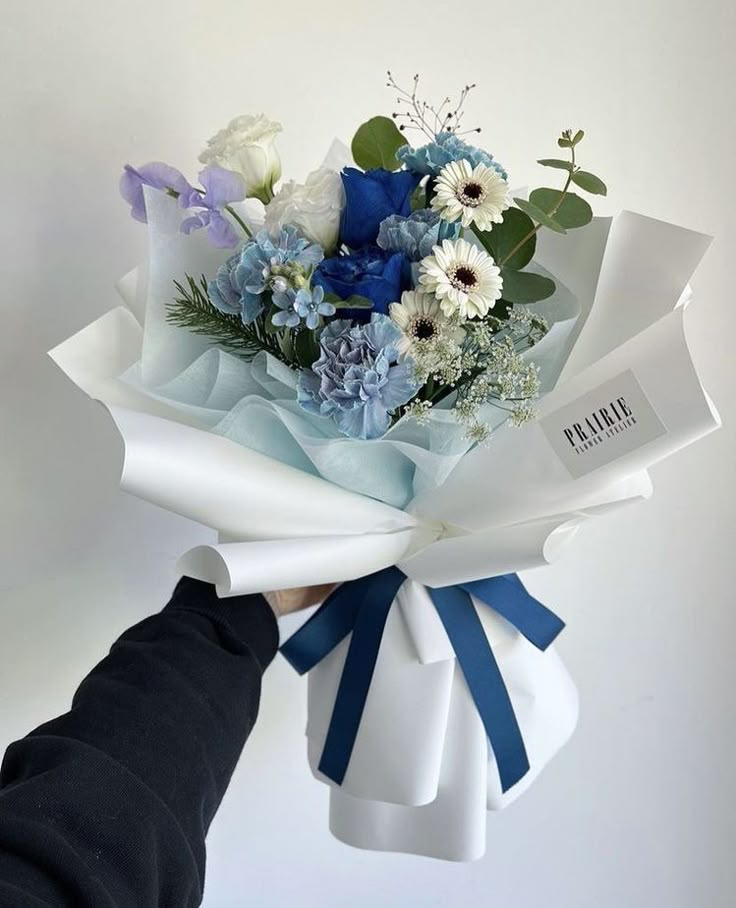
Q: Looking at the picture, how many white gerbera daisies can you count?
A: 3